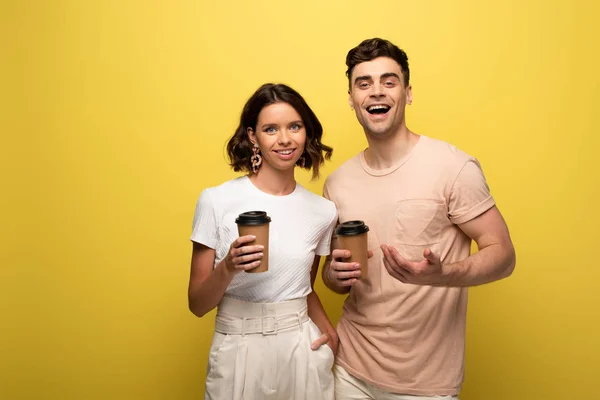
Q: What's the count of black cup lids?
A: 2